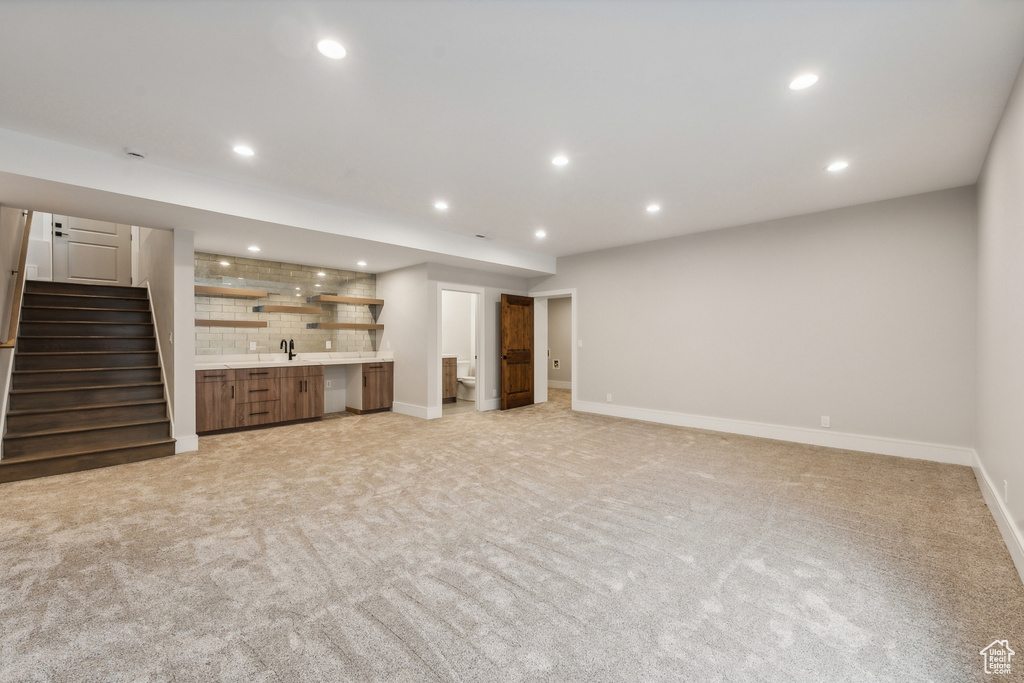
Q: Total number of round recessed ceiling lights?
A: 10